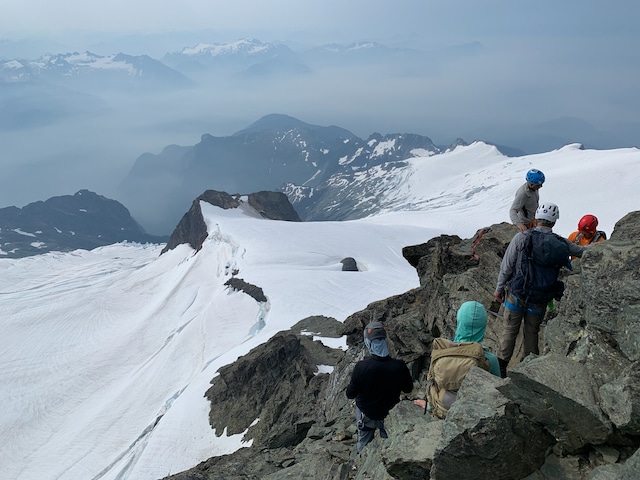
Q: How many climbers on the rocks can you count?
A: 5